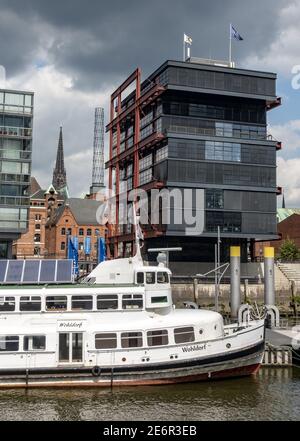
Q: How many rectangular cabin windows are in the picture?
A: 12